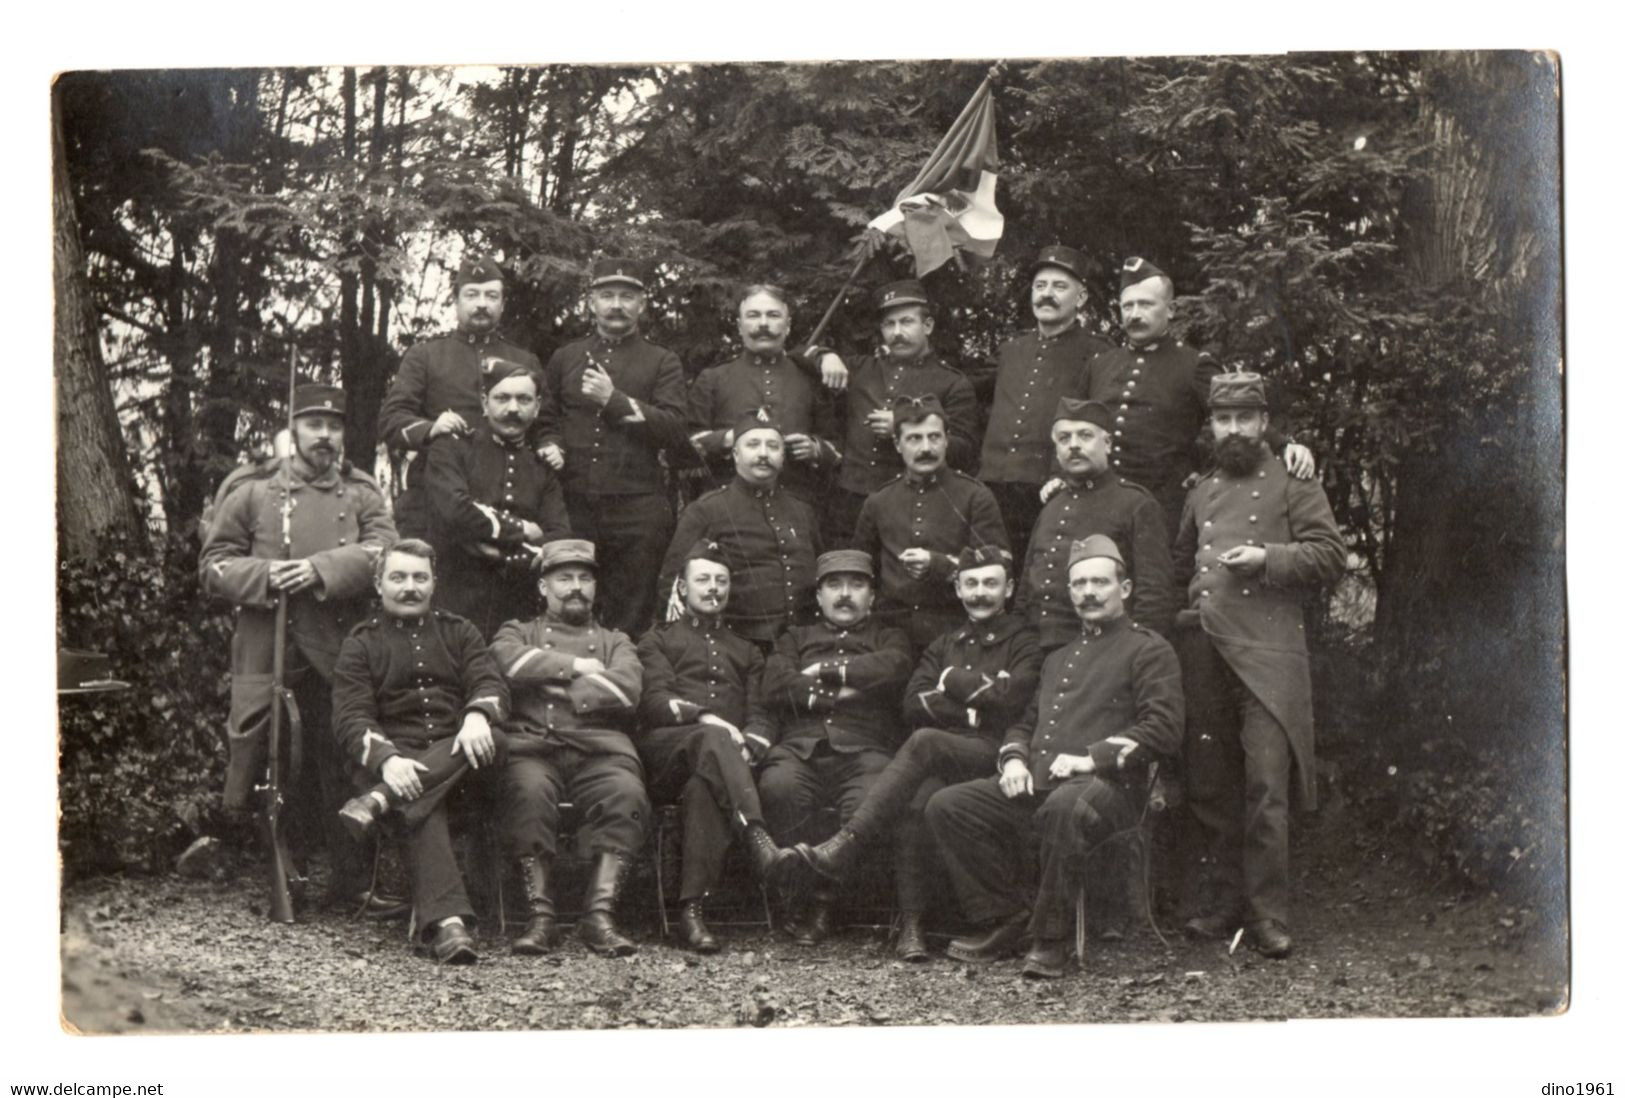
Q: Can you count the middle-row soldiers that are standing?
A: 6